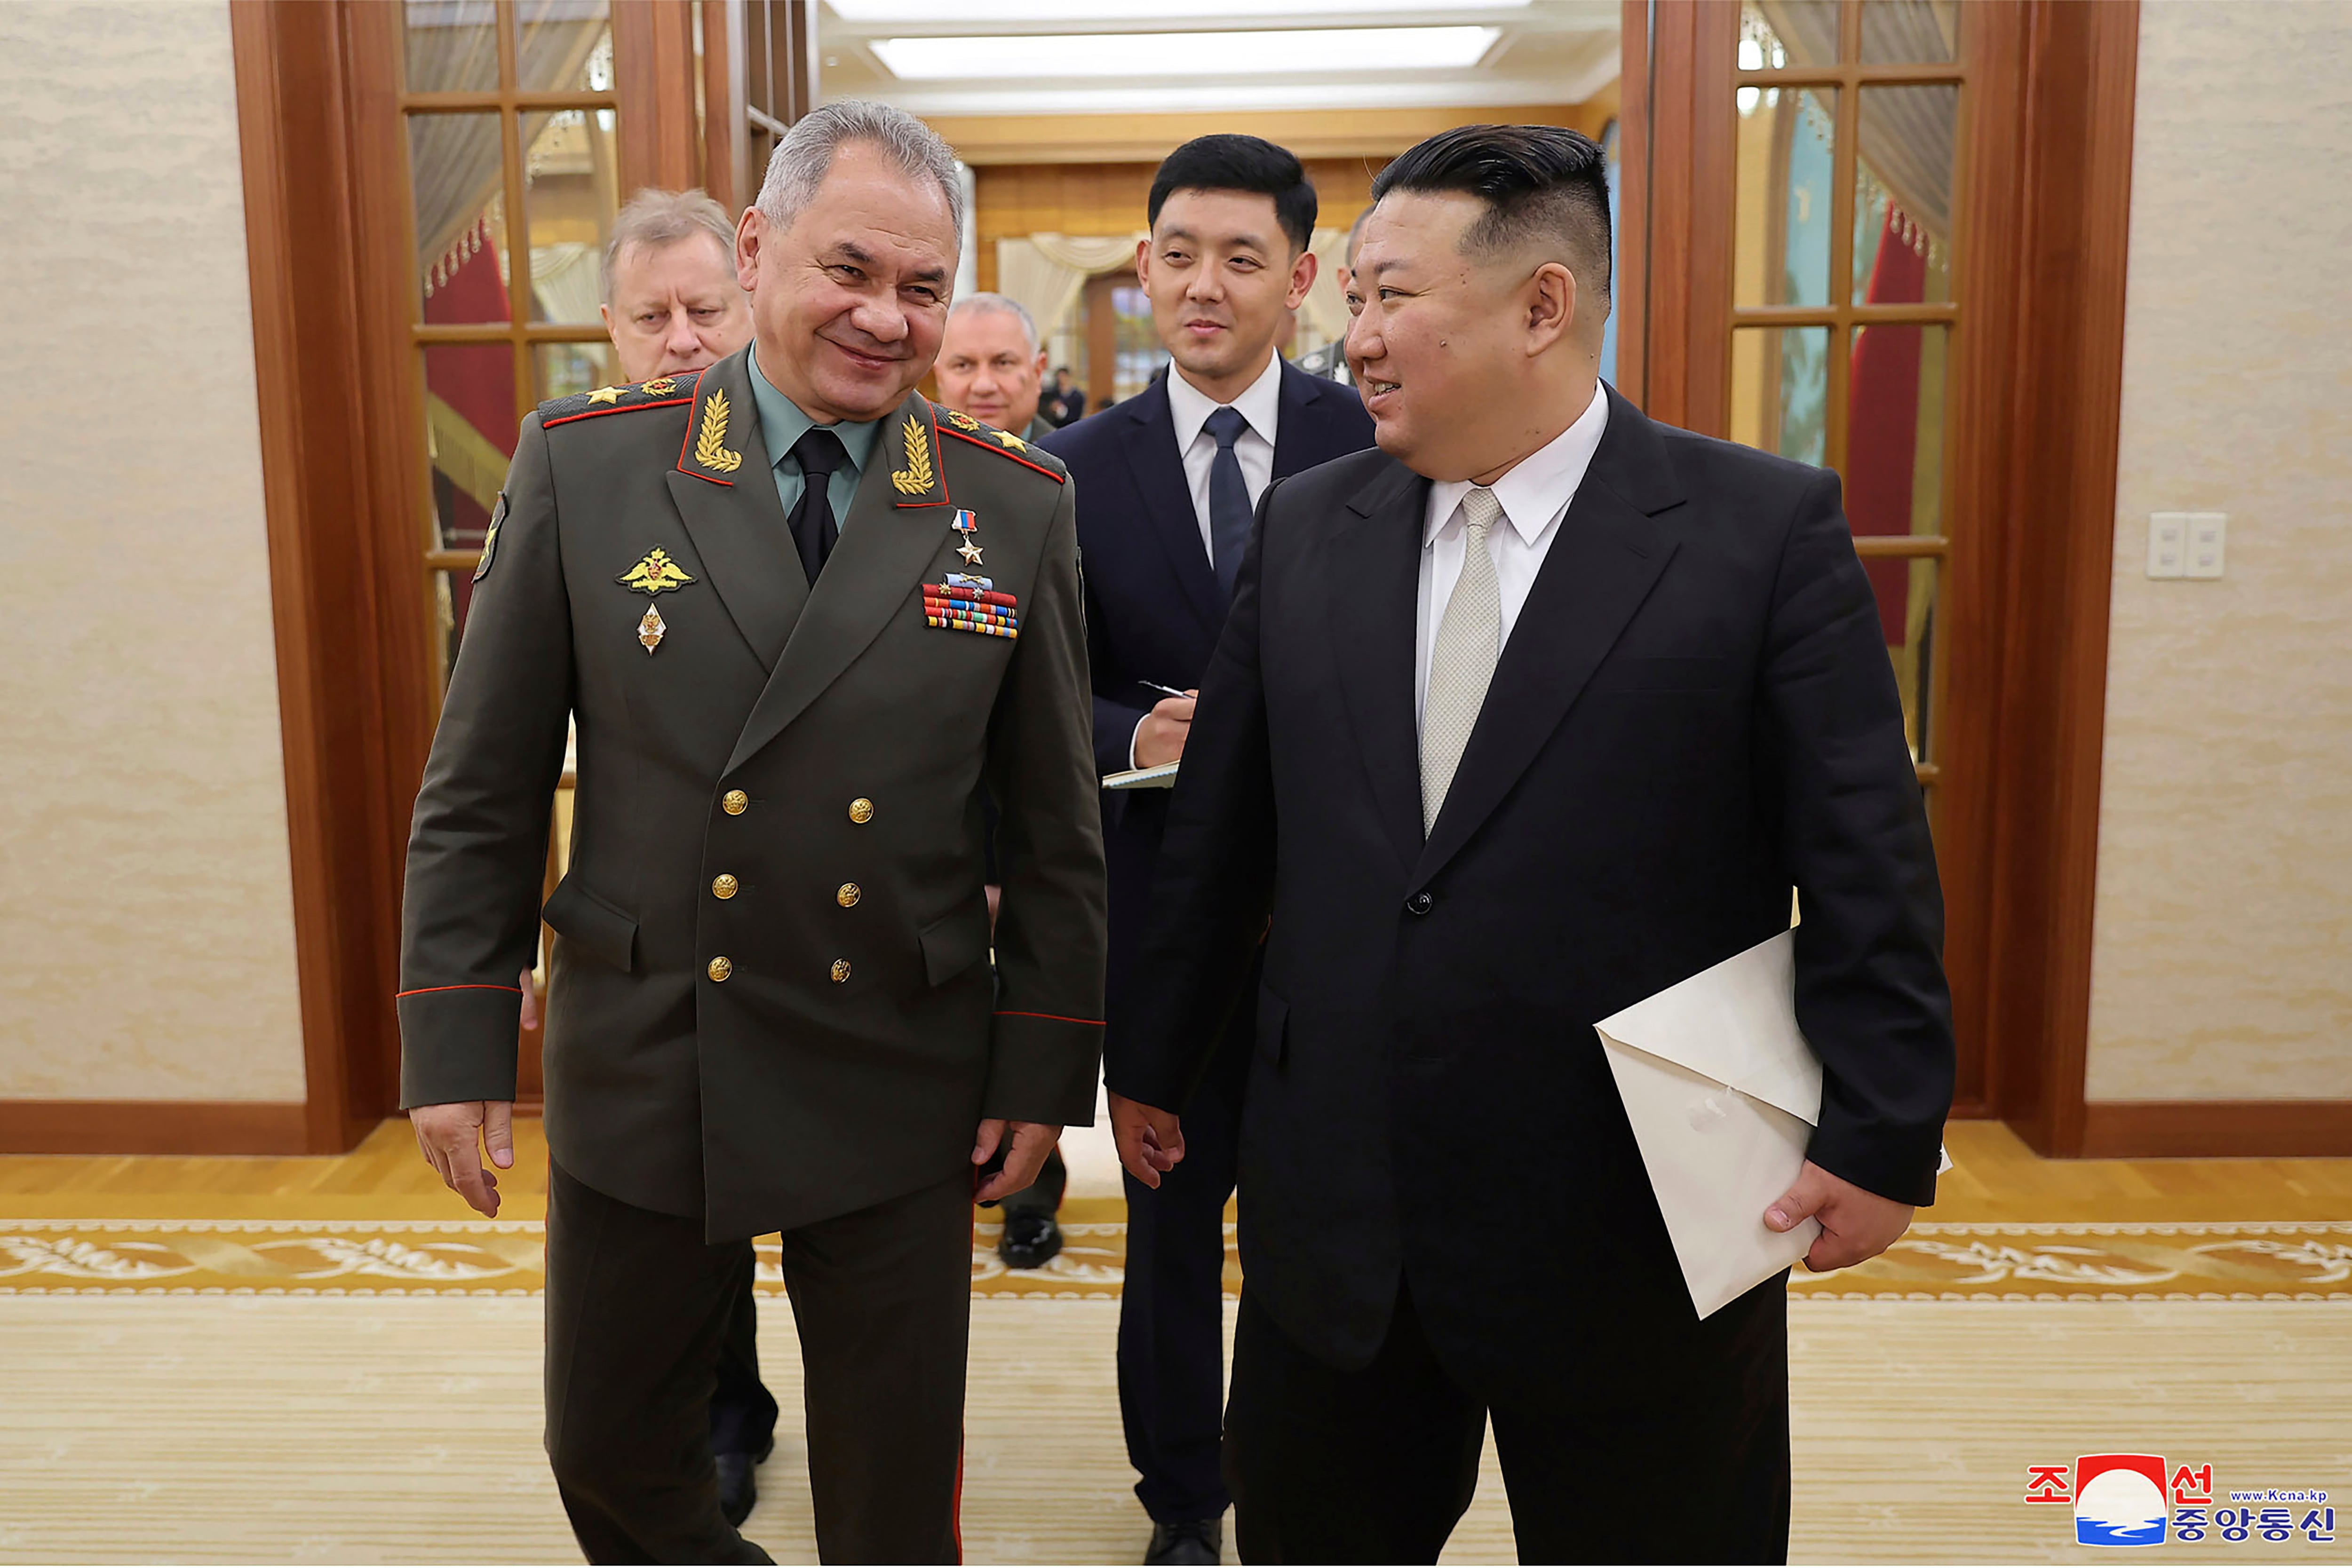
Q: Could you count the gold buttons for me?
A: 6